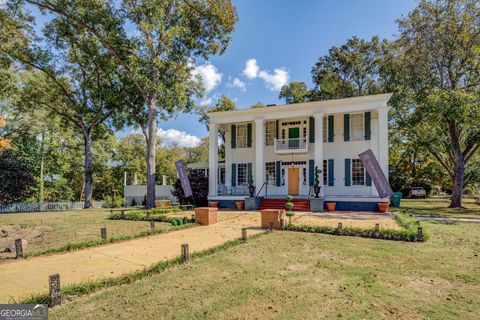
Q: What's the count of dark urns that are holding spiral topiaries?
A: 2